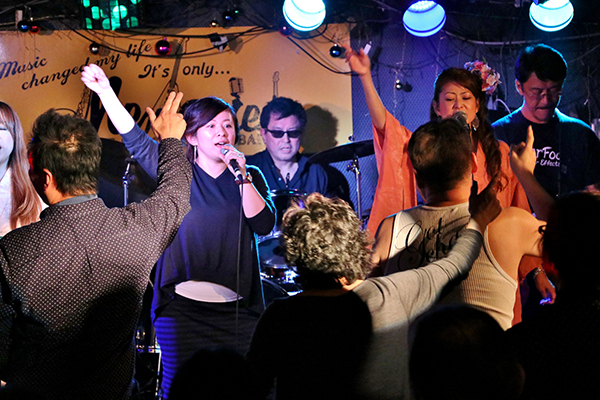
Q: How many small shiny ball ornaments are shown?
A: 10